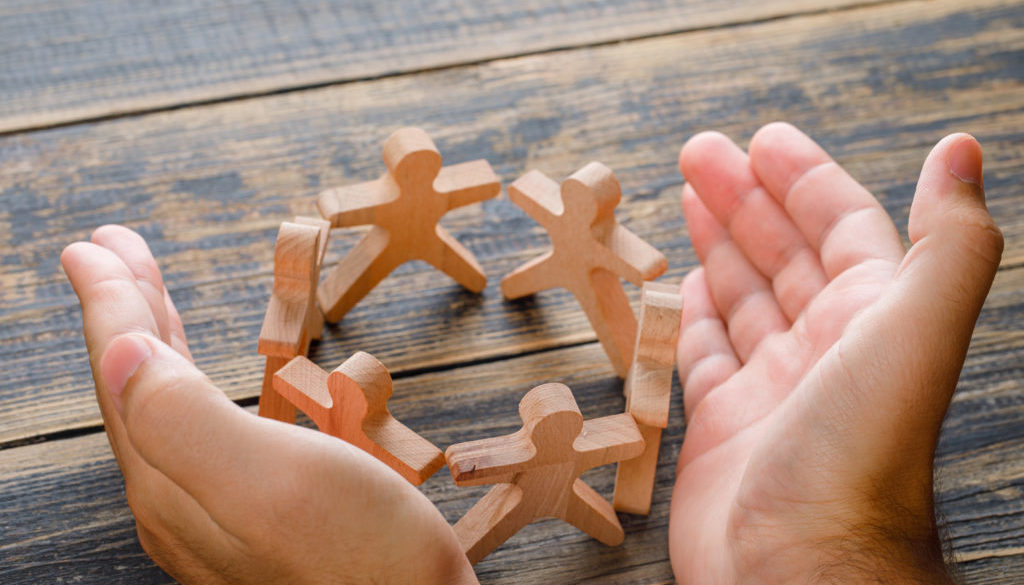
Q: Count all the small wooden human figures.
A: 6